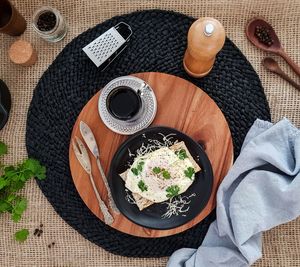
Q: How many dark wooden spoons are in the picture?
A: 2